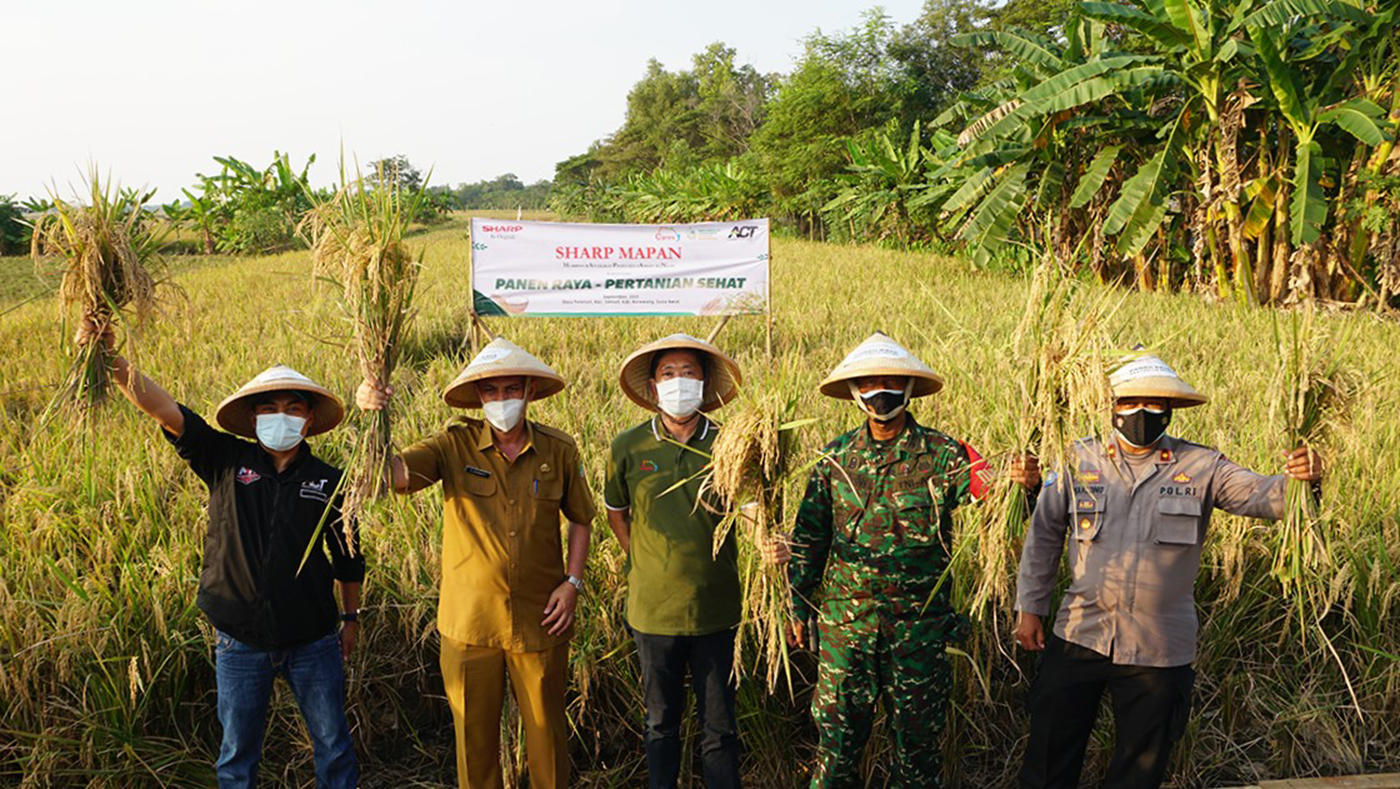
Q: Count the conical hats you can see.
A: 5